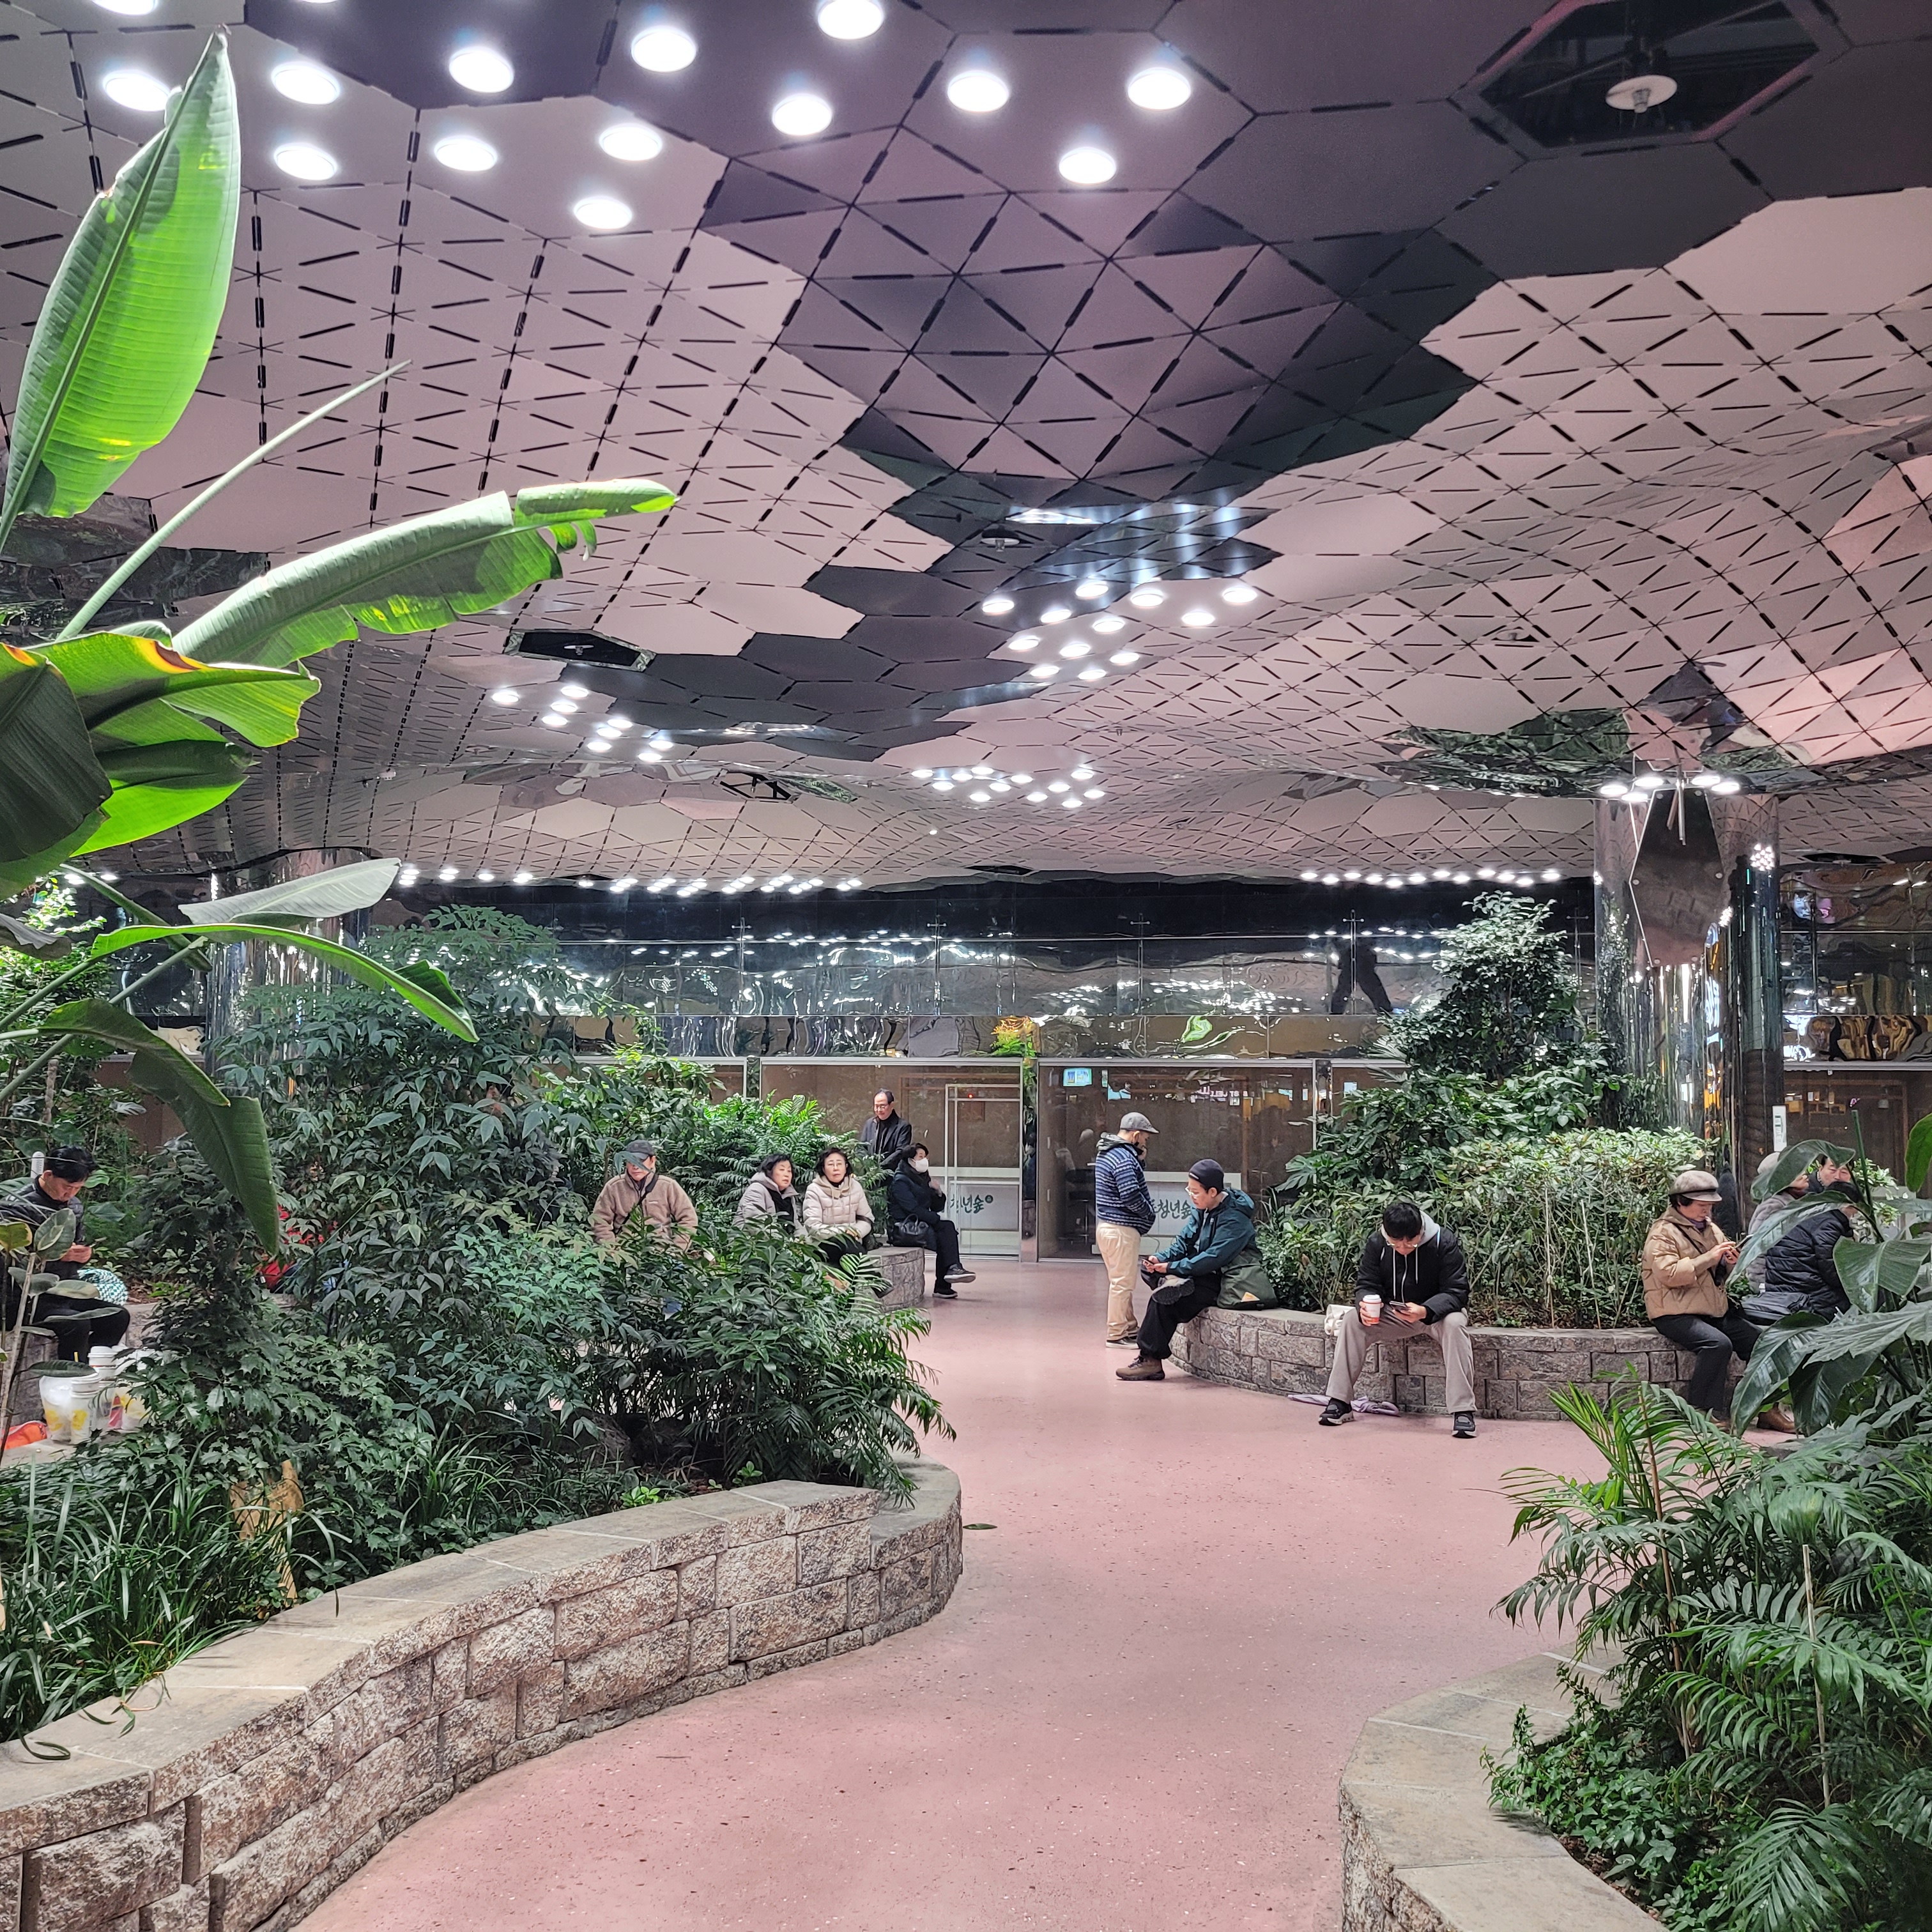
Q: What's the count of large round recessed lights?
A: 15